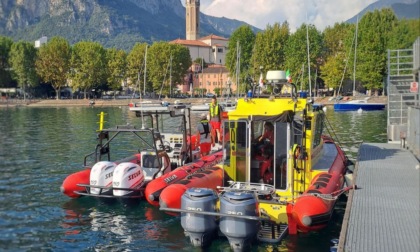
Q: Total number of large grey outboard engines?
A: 2